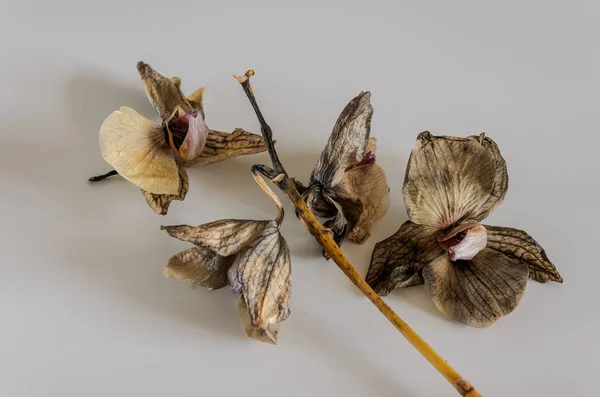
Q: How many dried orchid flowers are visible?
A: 4